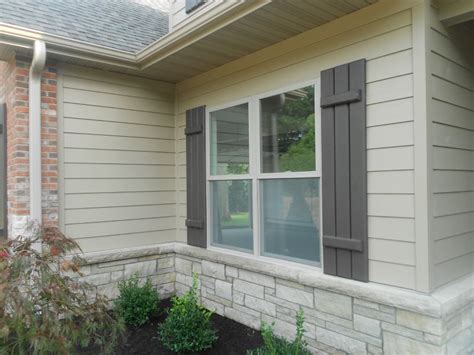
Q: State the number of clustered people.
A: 0